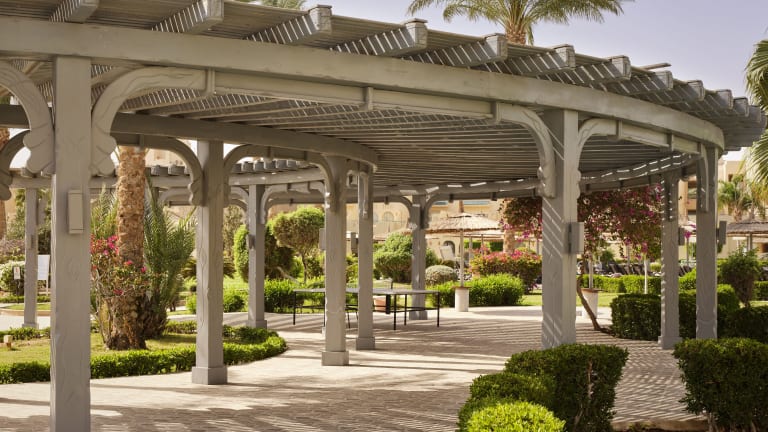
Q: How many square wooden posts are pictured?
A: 10